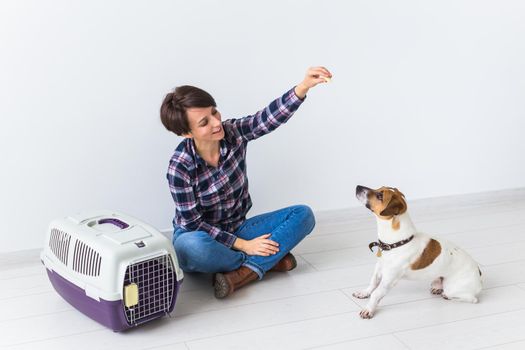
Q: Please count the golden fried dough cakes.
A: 0